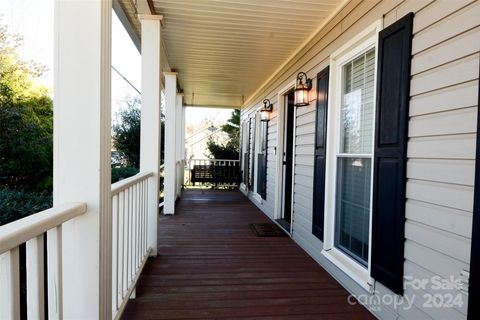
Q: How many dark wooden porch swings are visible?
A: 1